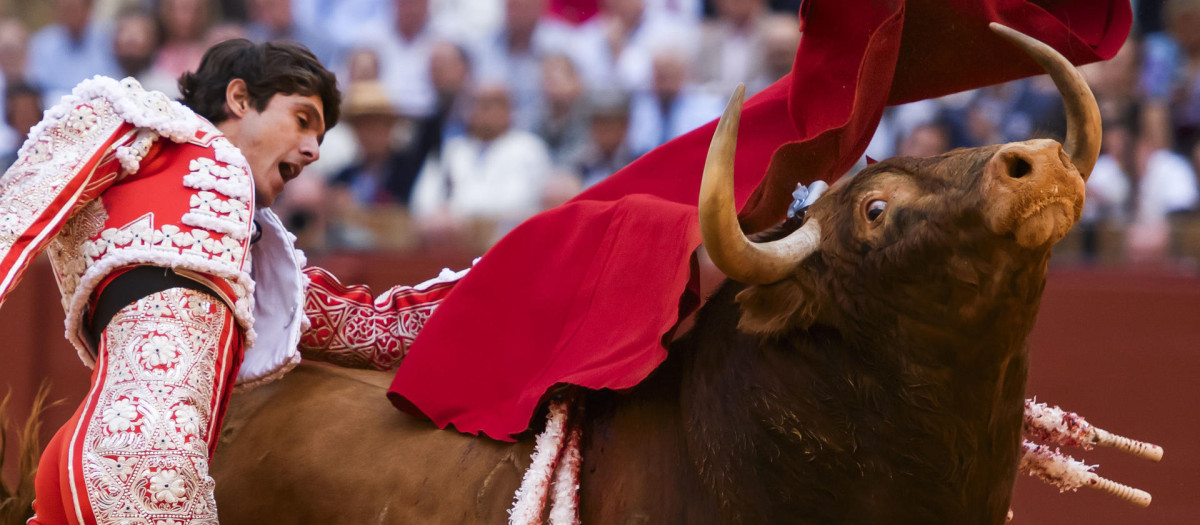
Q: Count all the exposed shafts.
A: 2